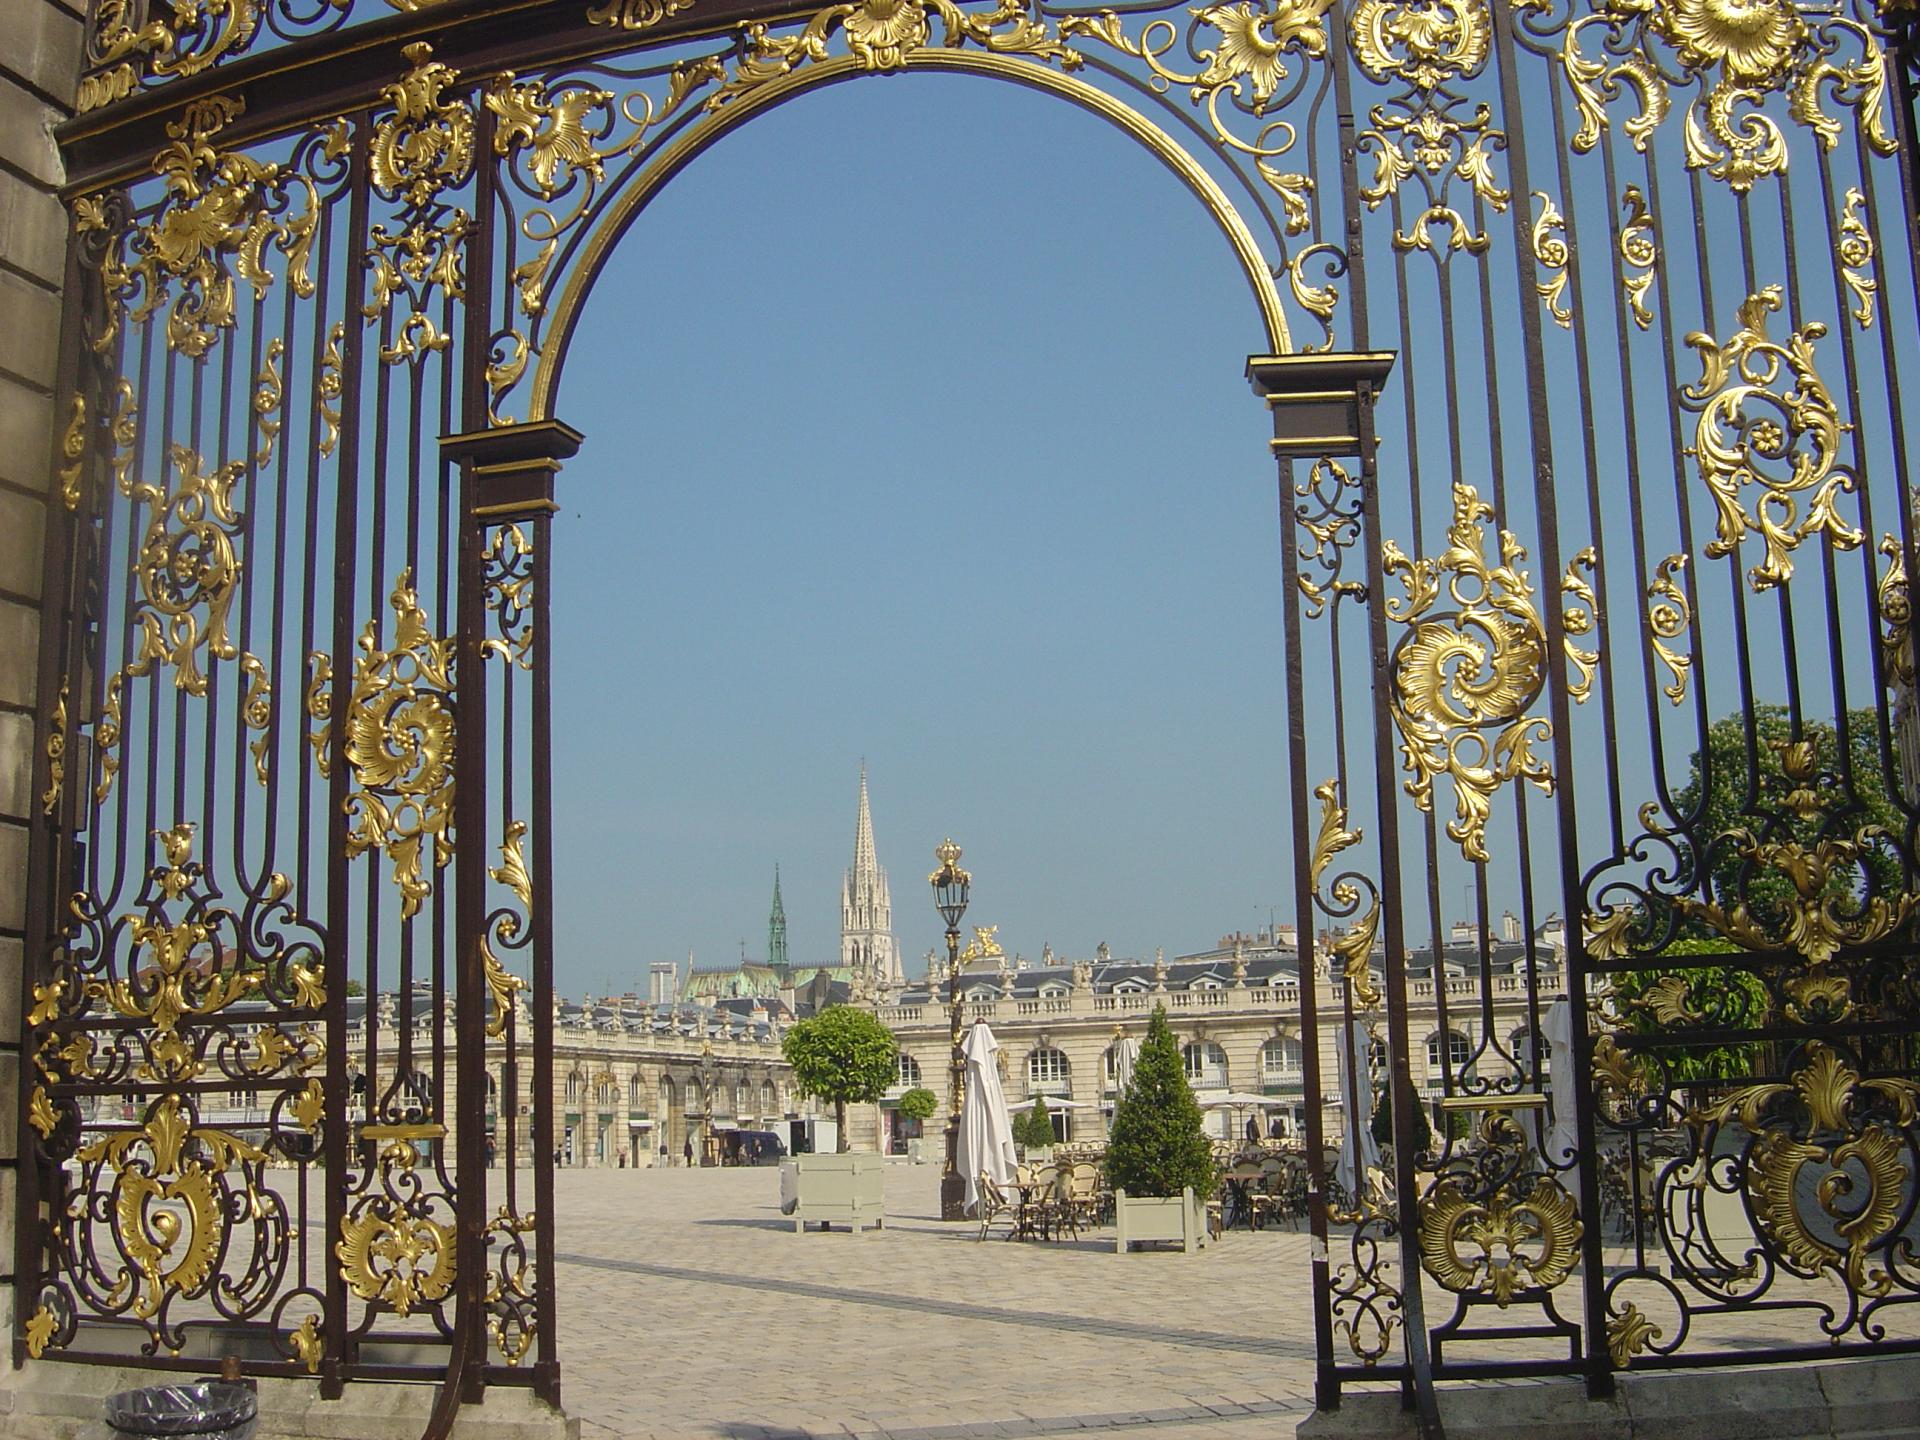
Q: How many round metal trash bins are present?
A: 1